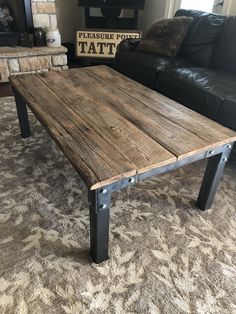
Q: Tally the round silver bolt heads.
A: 6